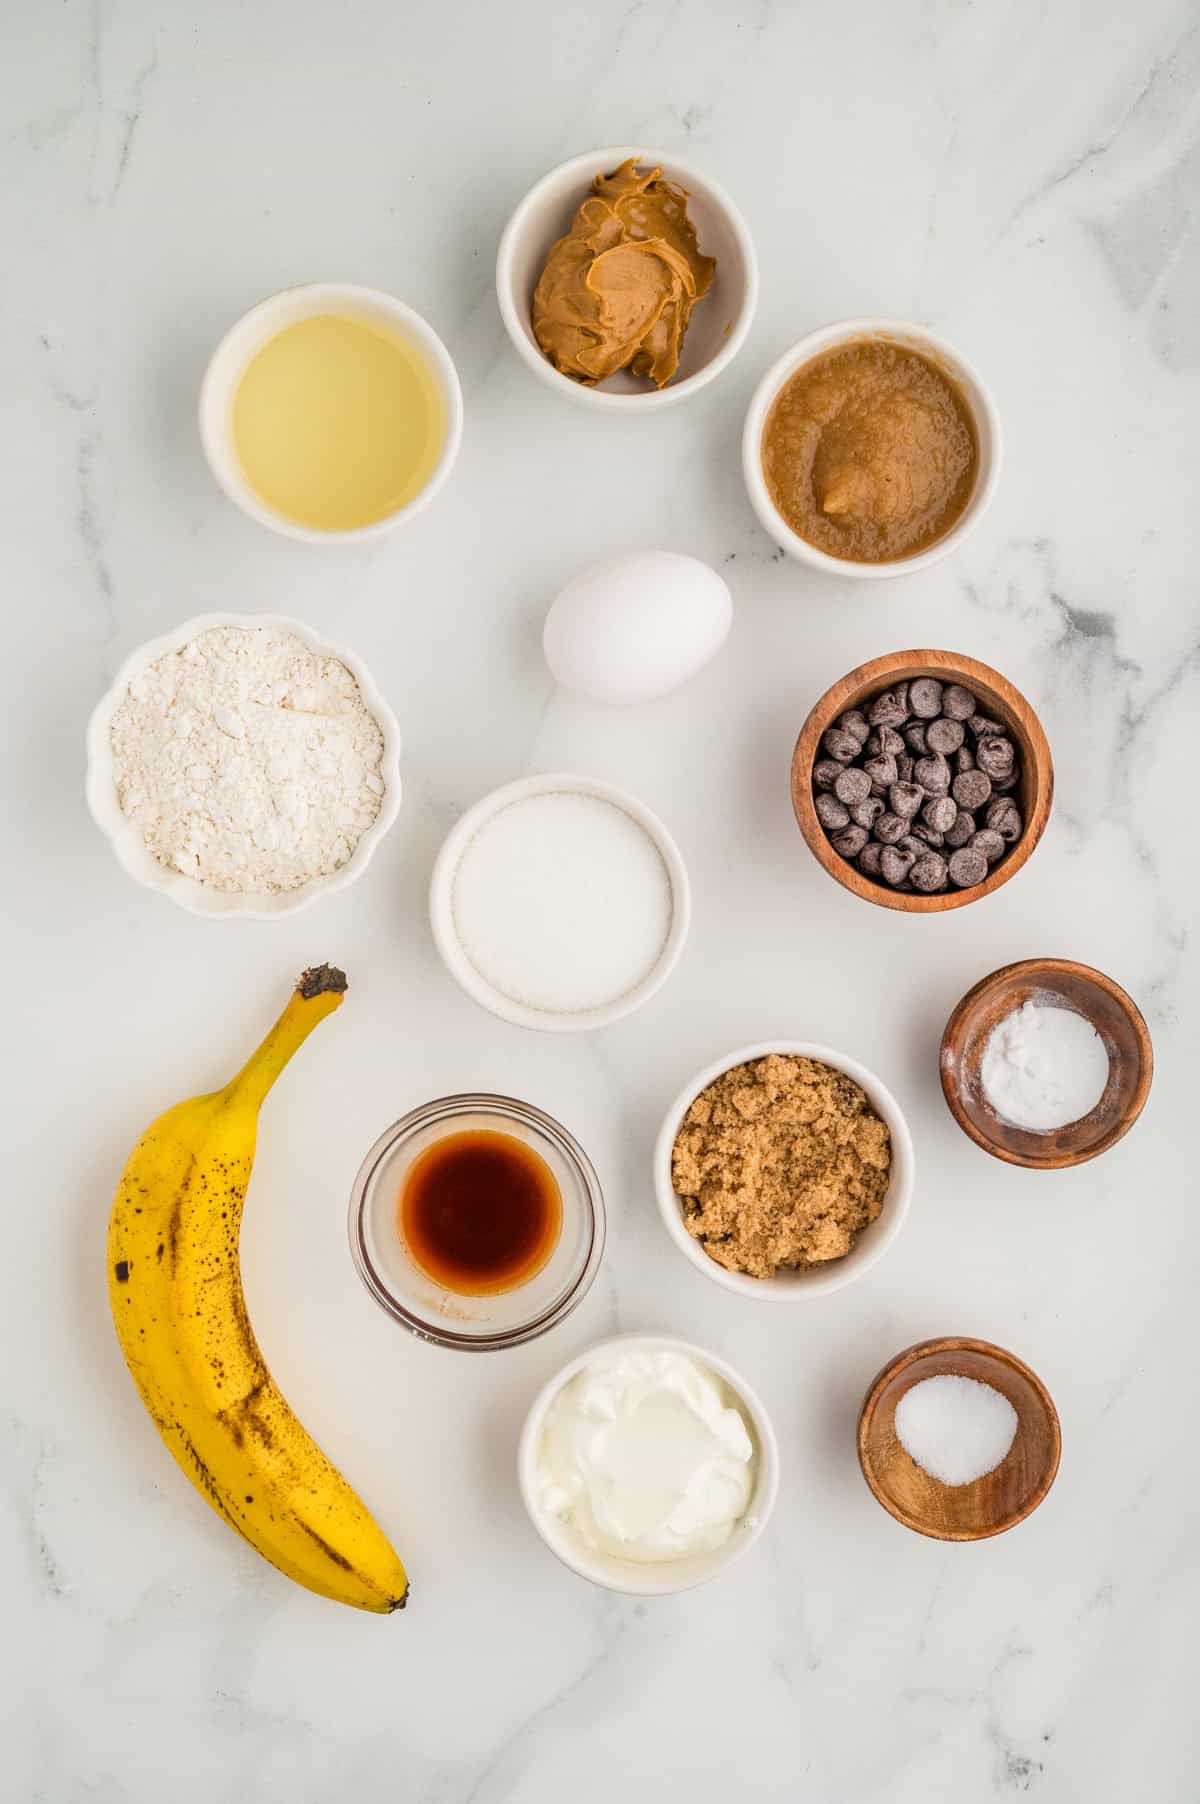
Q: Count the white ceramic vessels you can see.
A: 7